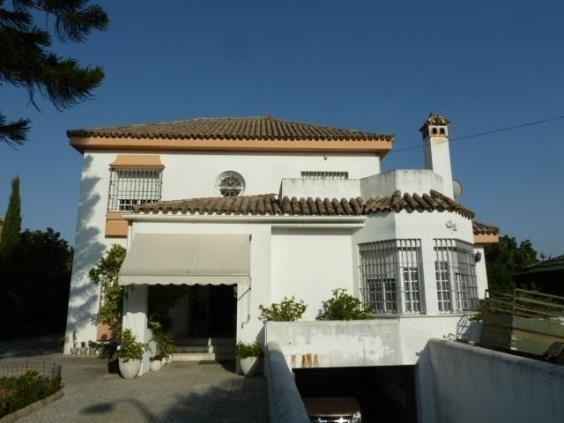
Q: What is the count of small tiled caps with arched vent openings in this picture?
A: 1